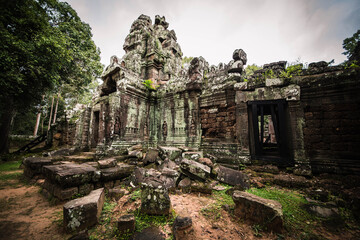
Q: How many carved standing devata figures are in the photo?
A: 4